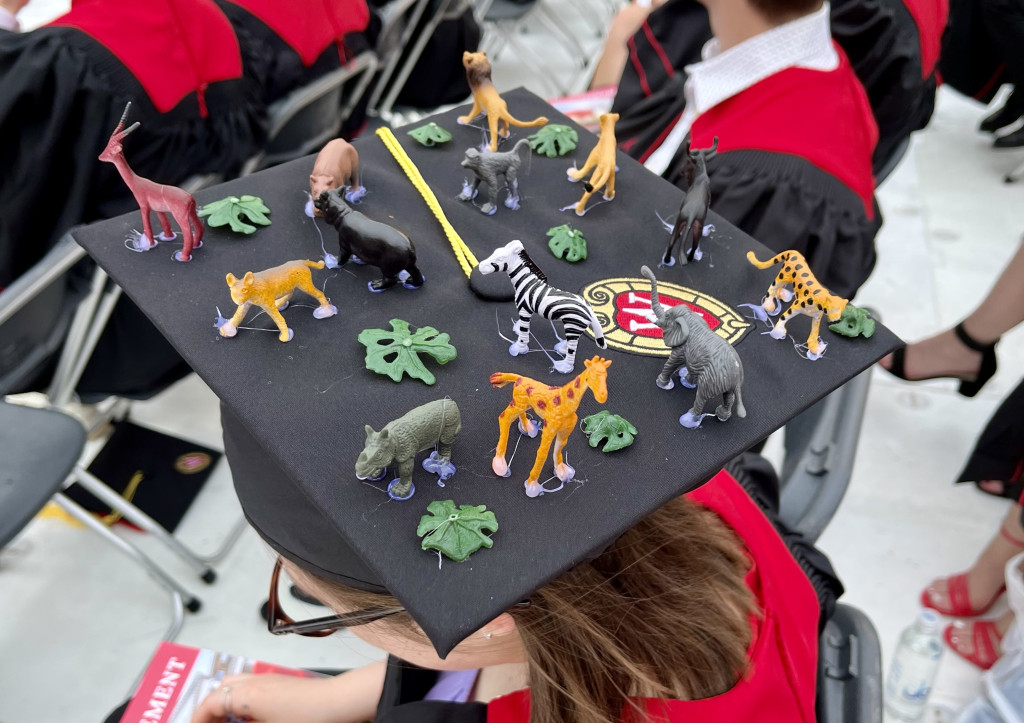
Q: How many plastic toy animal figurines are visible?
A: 13